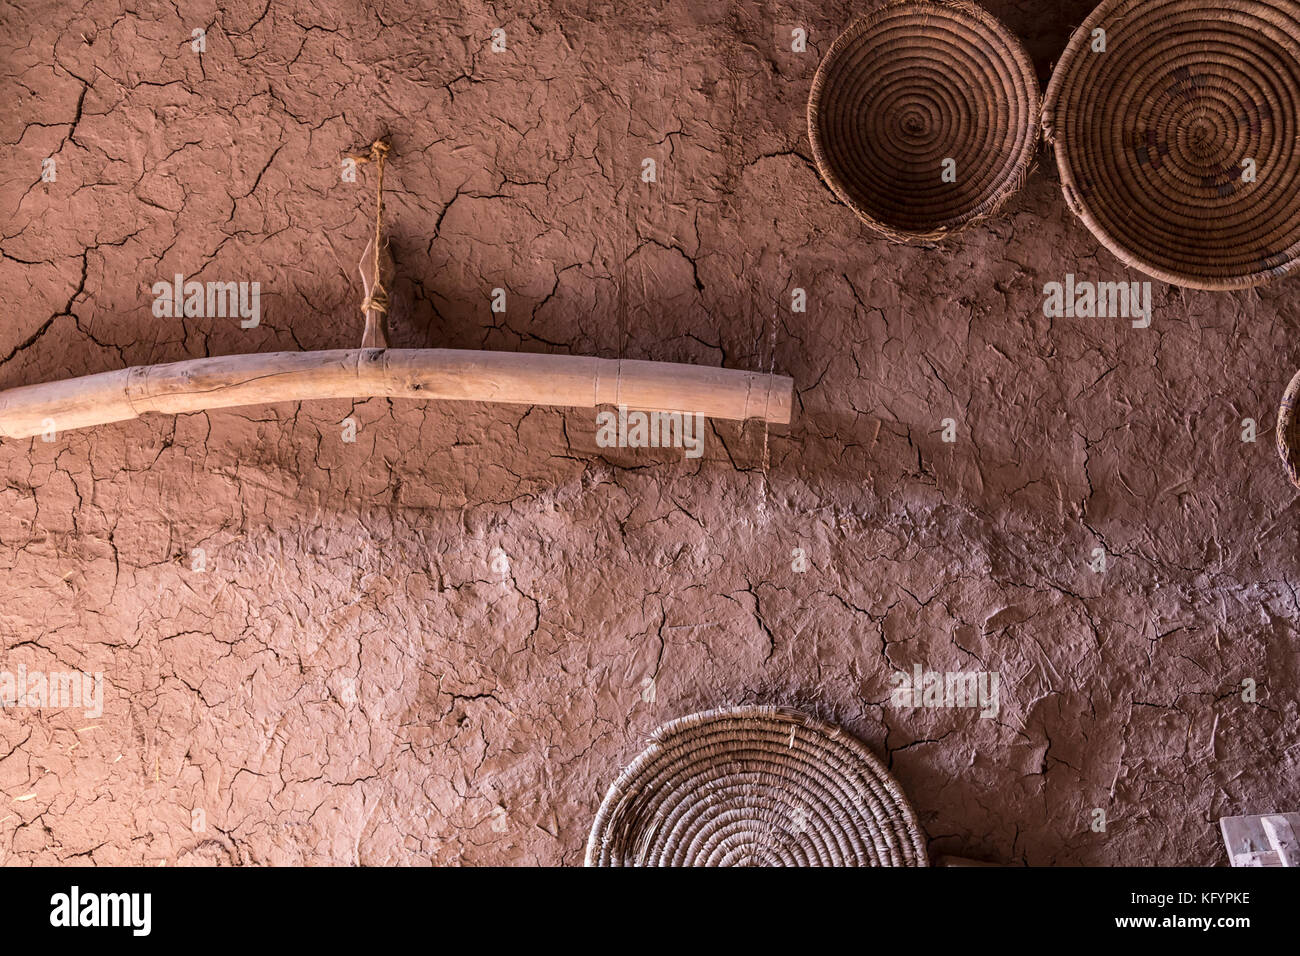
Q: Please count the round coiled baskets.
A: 4